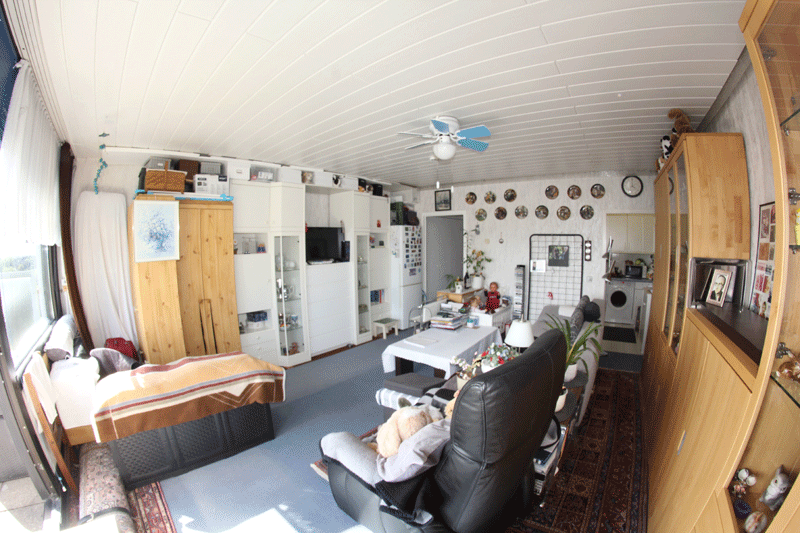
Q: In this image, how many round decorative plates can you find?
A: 12